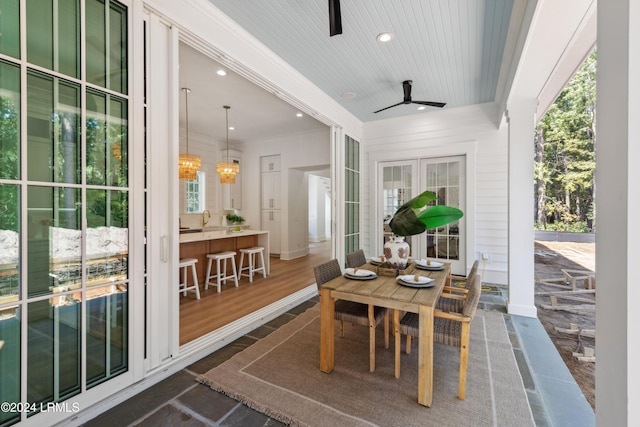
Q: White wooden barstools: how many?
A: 3